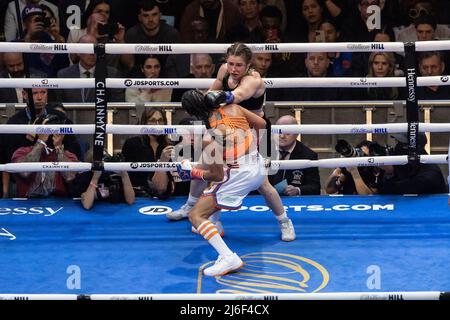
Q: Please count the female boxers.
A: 2